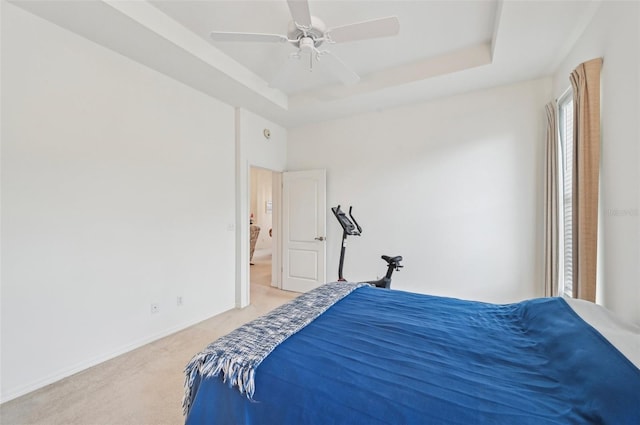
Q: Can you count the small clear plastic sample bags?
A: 0